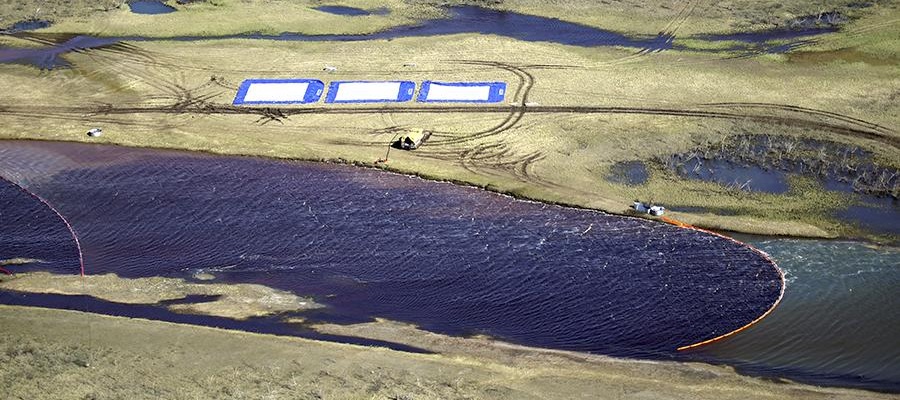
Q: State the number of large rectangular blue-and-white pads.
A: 3